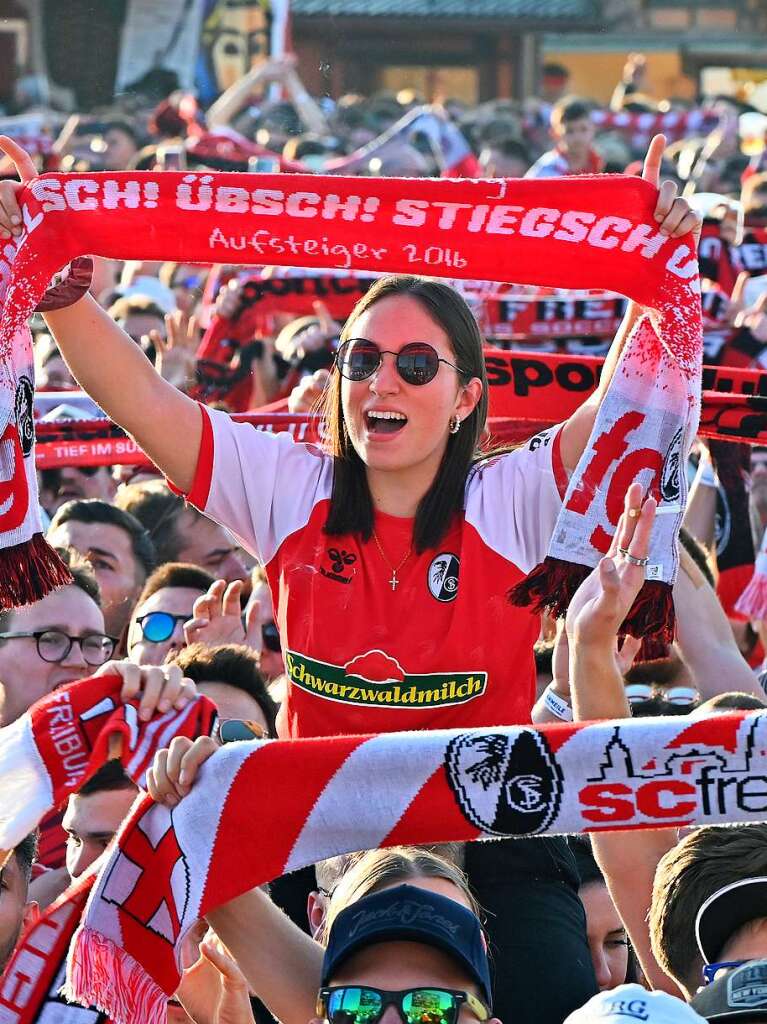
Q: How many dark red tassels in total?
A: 2